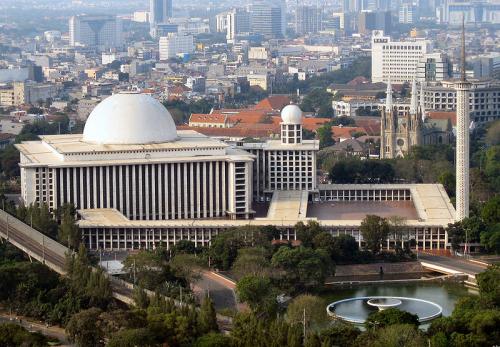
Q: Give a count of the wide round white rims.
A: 2